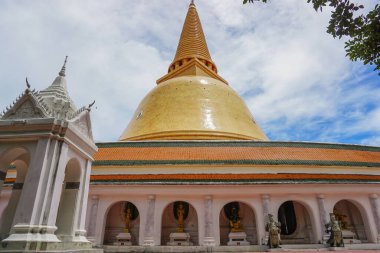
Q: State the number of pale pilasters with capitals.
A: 6